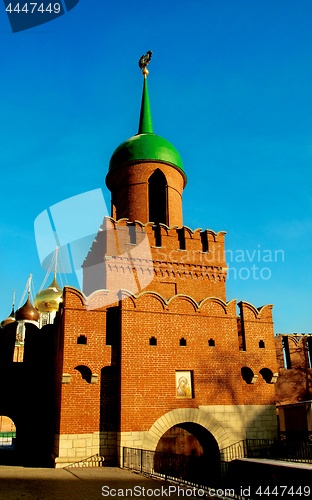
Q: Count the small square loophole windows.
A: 5